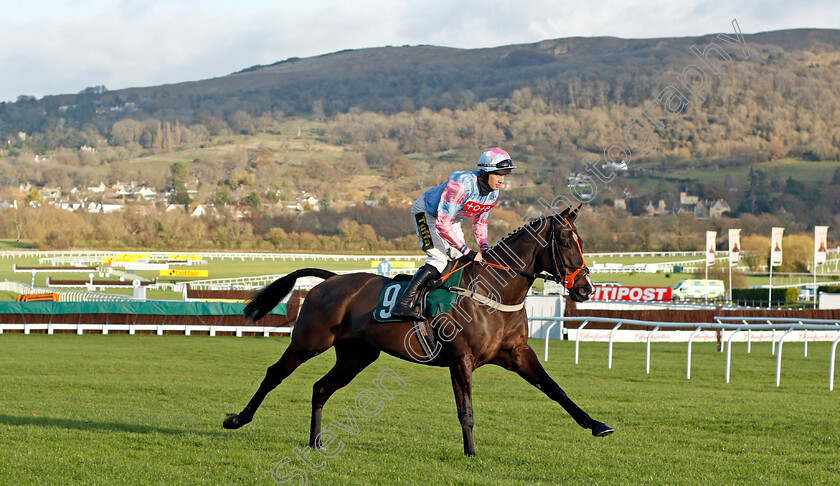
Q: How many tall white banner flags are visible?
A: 4